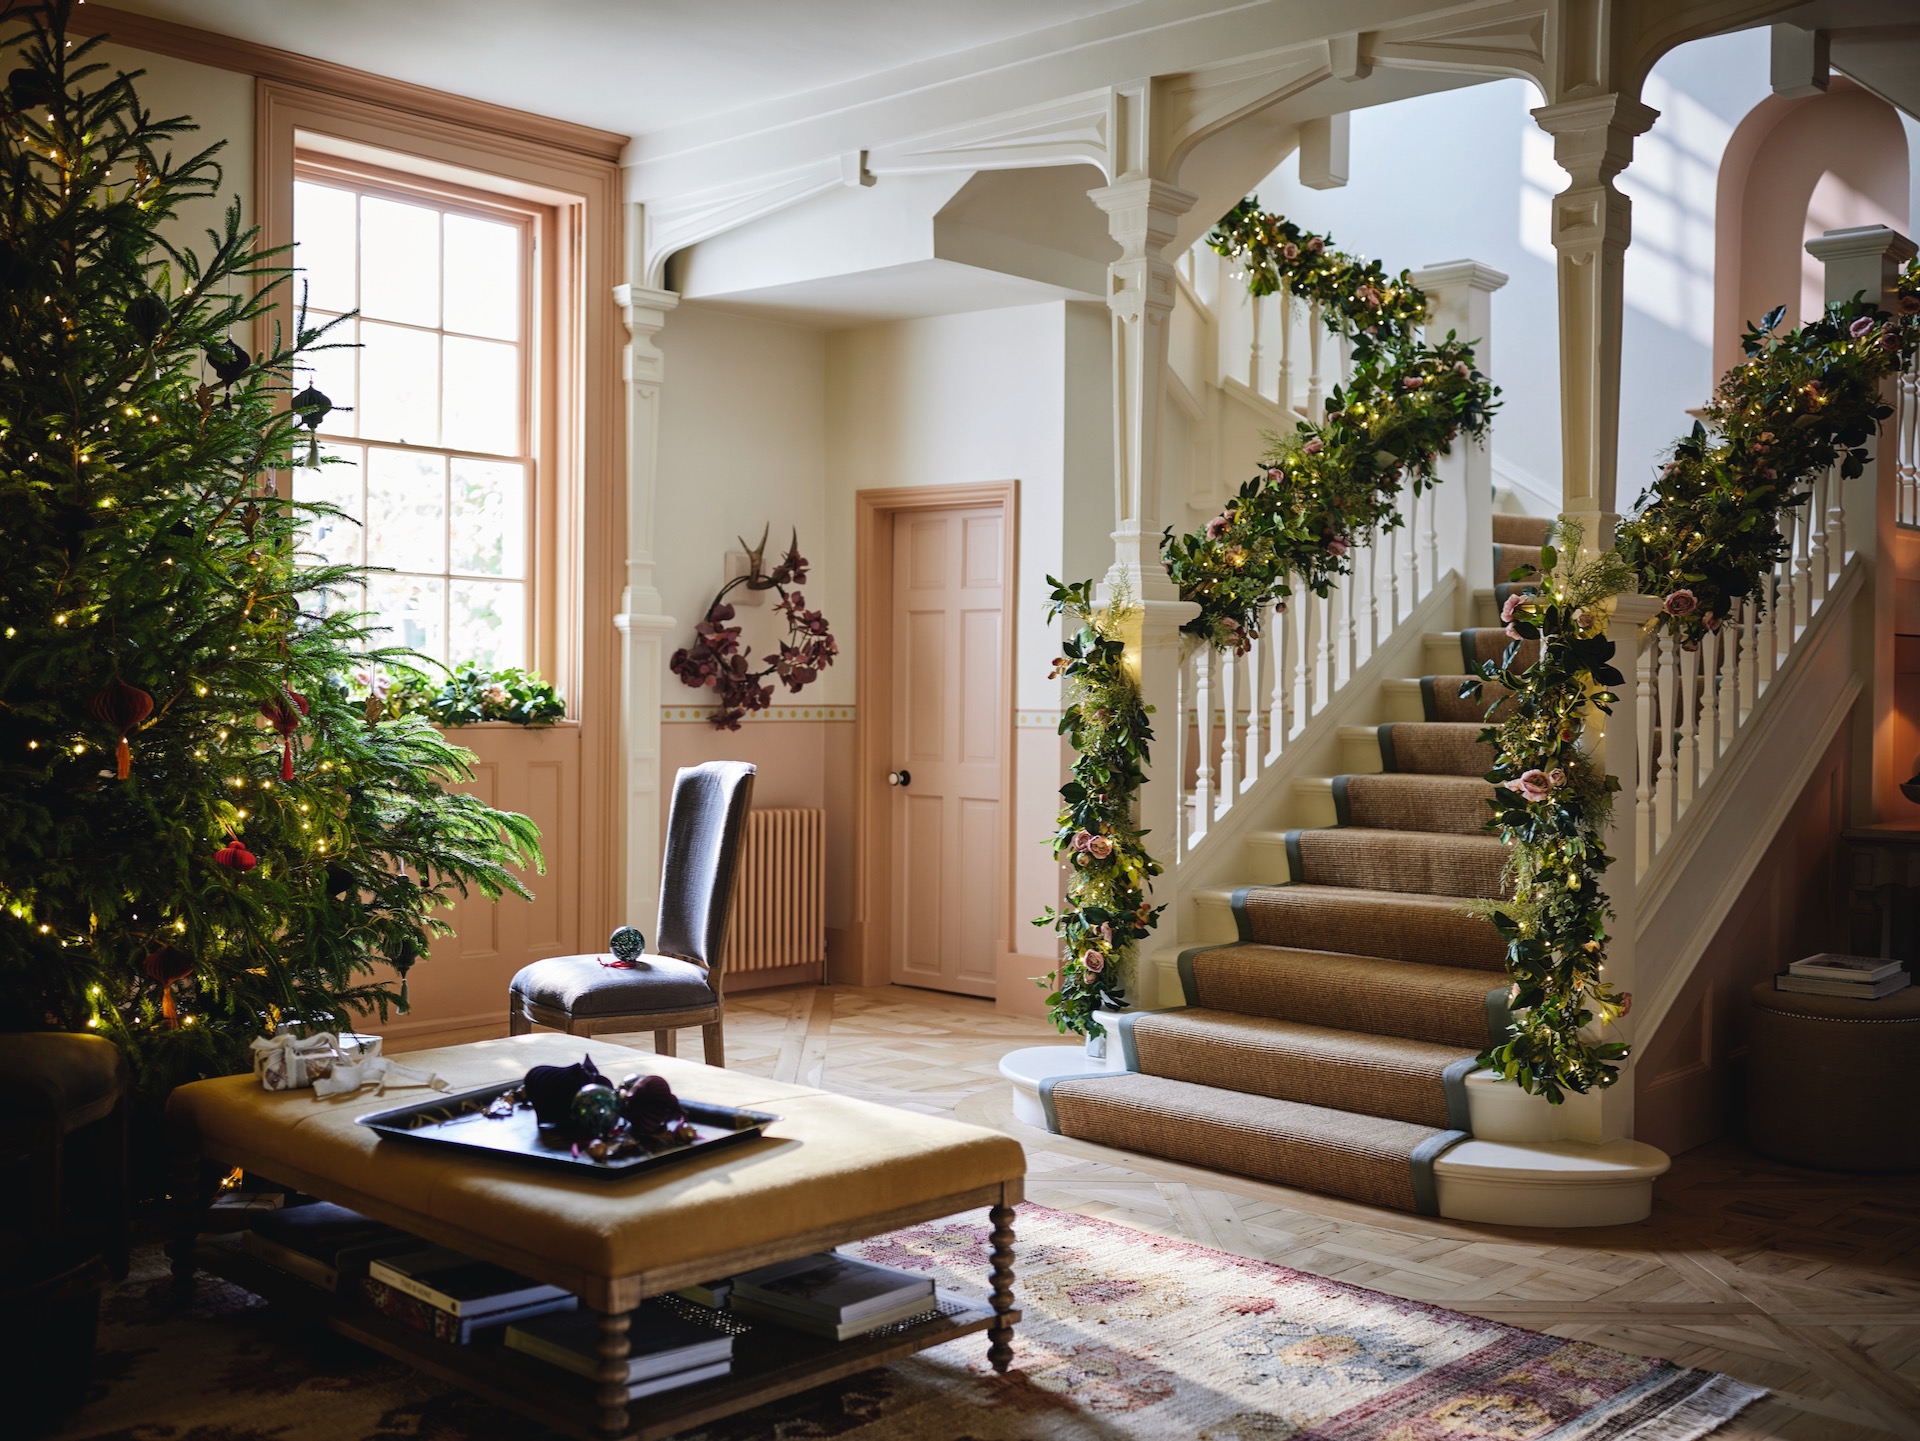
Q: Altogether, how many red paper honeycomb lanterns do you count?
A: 4